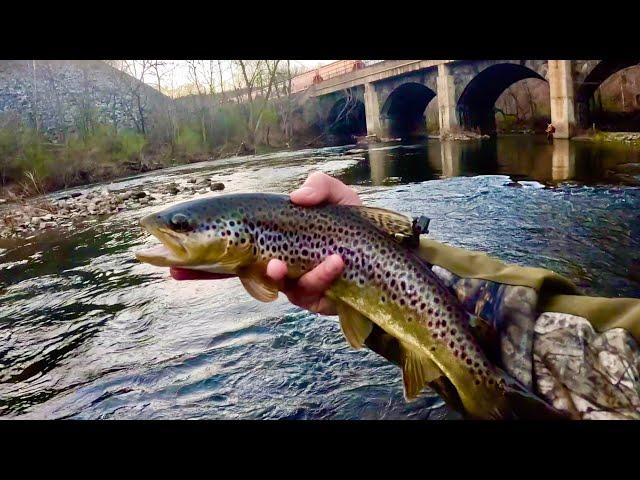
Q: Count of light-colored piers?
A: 3